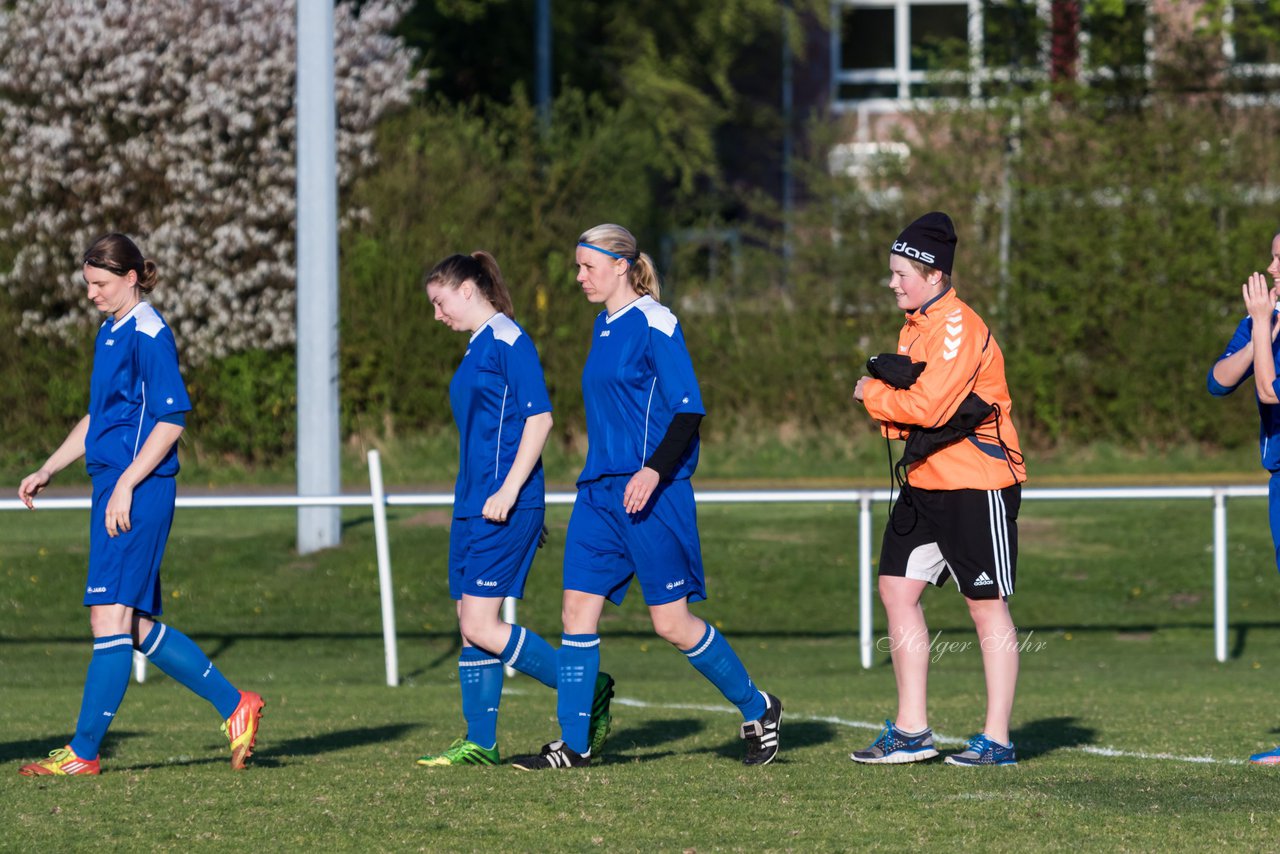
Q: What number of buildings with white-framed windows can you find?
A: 1